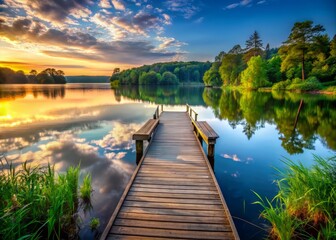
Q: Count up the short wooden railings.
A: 2